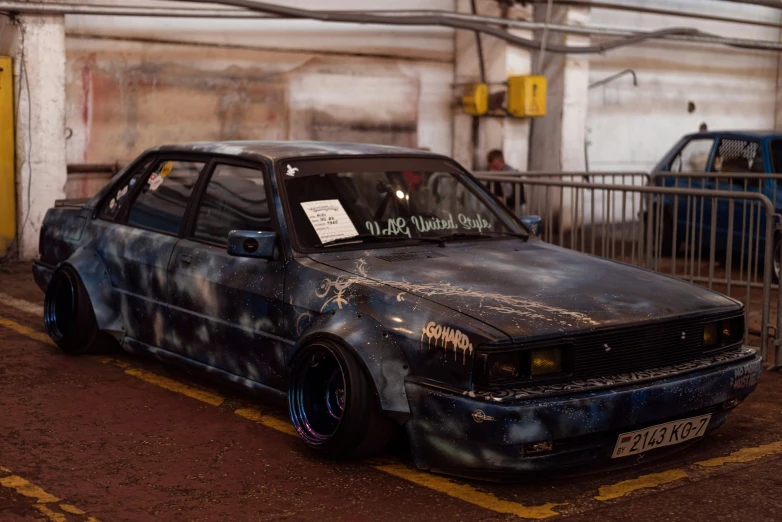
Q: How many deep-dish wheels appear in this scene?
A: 2